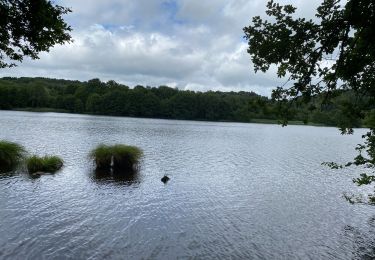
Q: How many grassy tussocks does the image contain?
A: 3